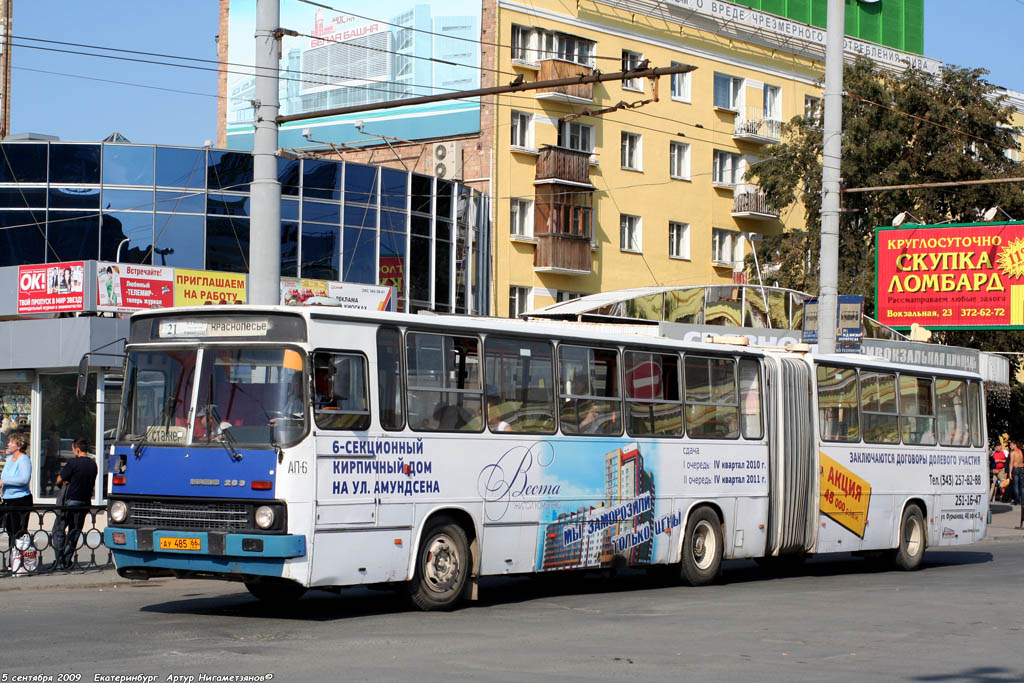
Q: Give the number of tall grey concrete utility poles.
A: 2